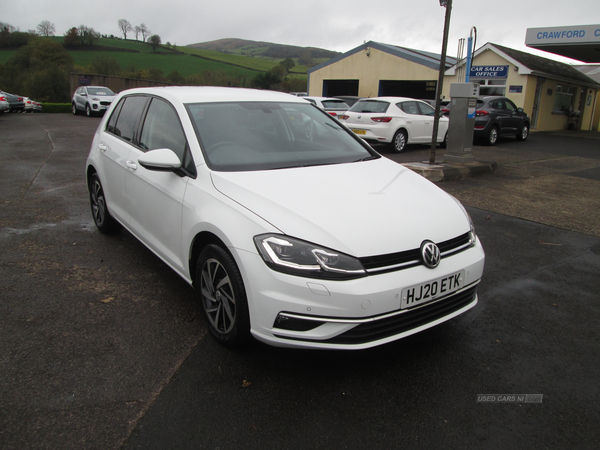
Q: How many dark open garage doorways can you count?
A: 2